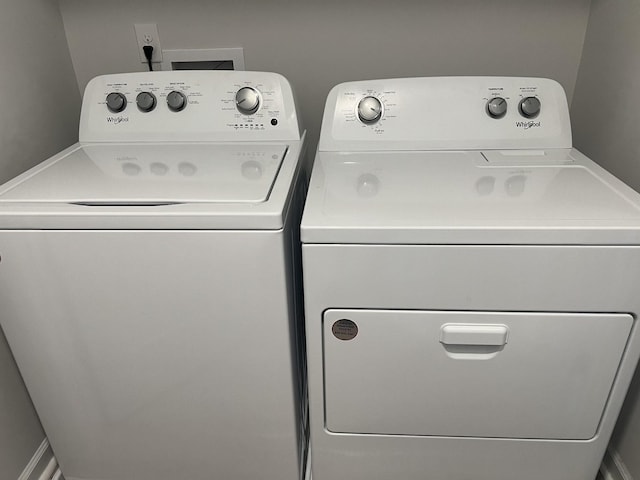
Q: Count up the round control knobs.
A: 7